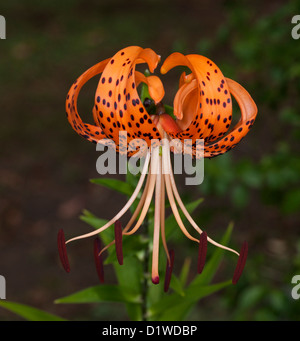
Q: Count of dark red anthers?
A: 6